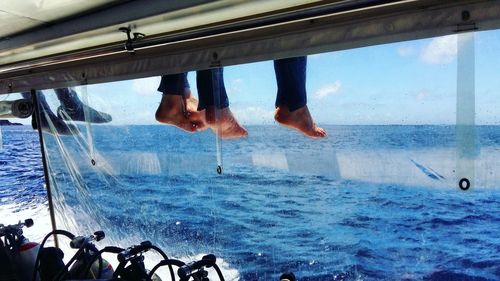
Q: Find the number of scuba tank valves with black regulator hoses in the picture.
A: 4